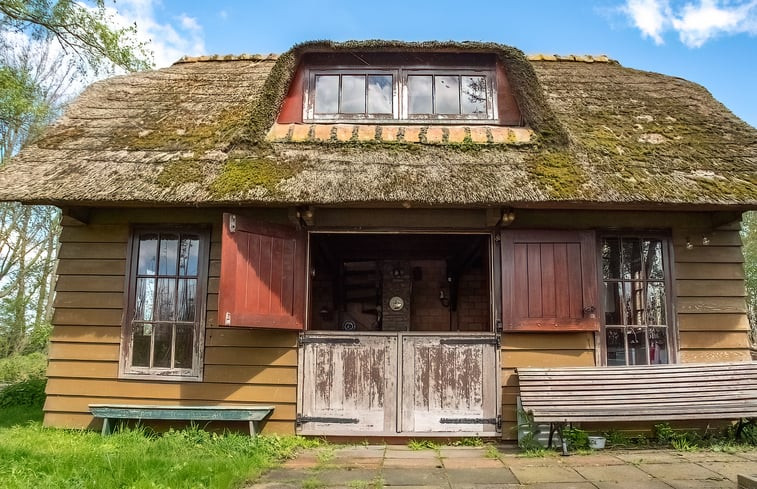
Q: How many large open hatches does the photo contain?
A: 2